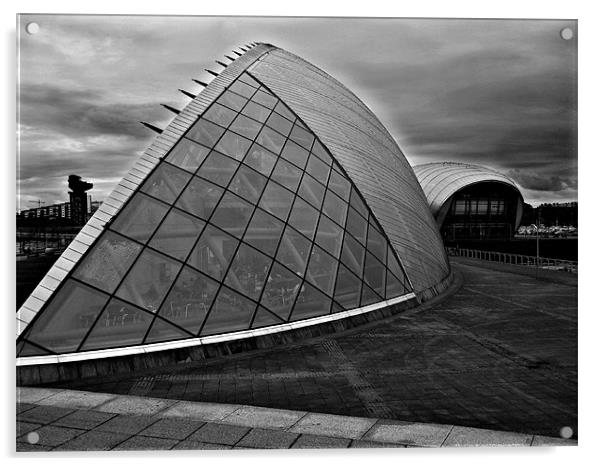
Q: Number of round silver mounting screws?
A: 4